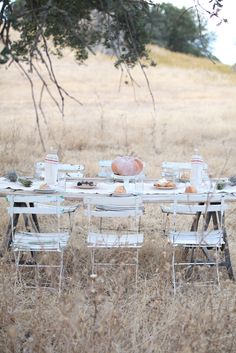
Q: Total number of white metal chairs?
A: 6